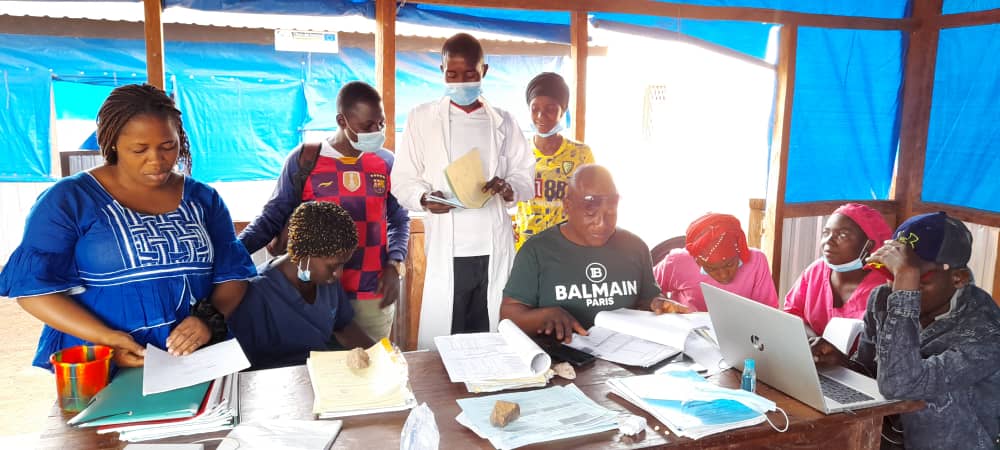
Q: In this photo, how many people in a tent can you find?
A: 9